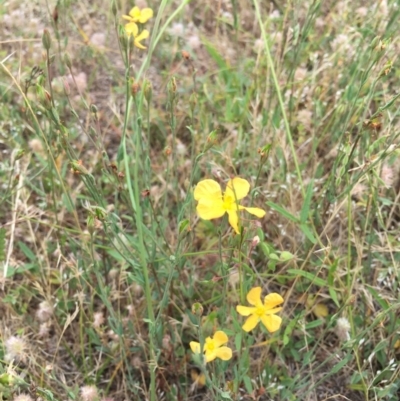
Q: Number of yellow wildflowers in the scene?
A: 5